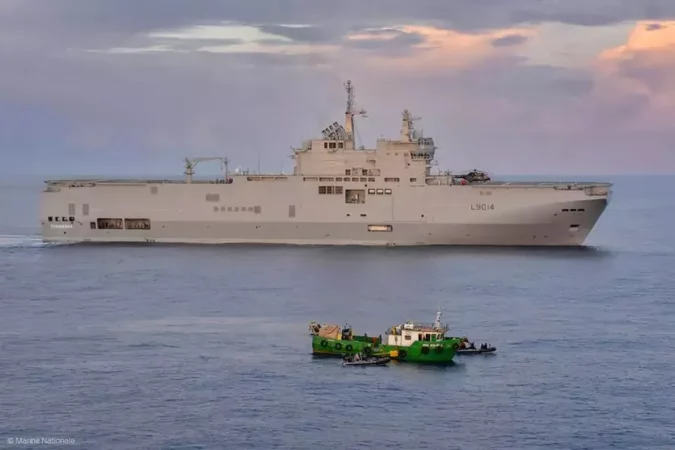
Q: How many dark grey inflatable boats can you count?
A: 2